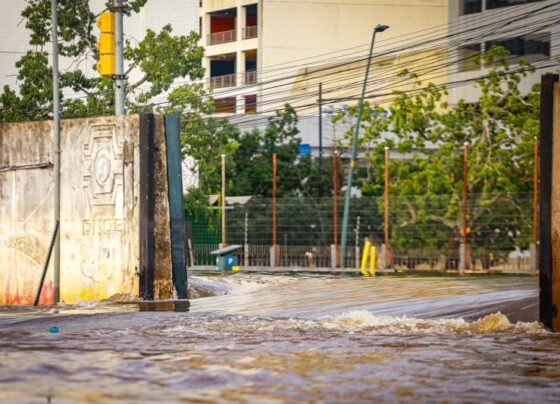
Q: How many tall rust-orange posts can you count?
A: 6